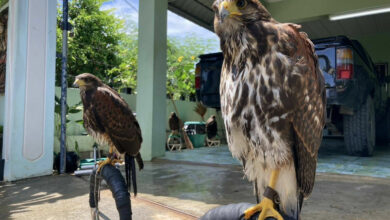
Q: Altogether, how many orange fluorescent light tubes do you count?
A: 0